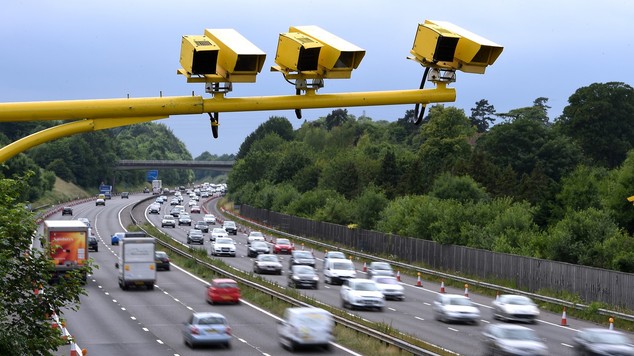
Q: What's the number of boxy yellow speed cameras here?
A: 3